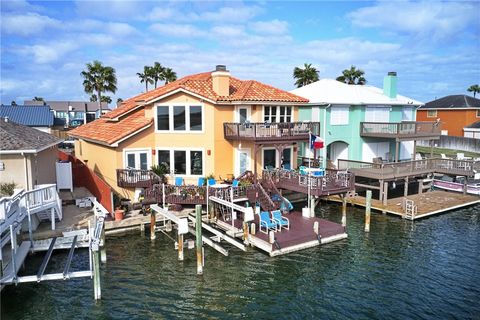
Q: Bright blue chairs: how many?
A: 6